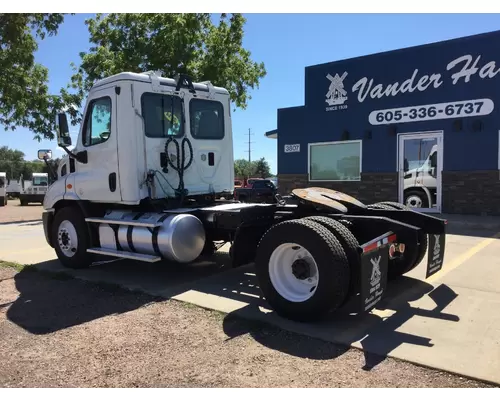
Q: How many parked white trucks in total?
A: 3